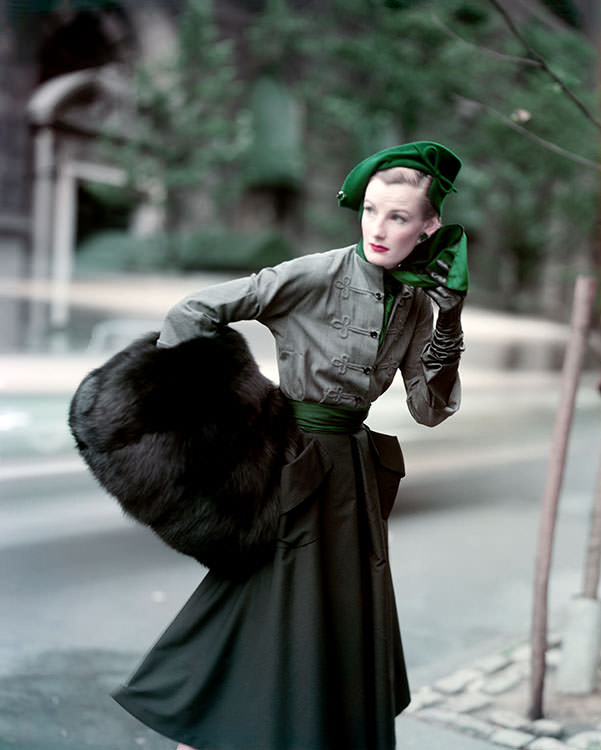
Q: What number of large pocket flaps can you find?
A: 2